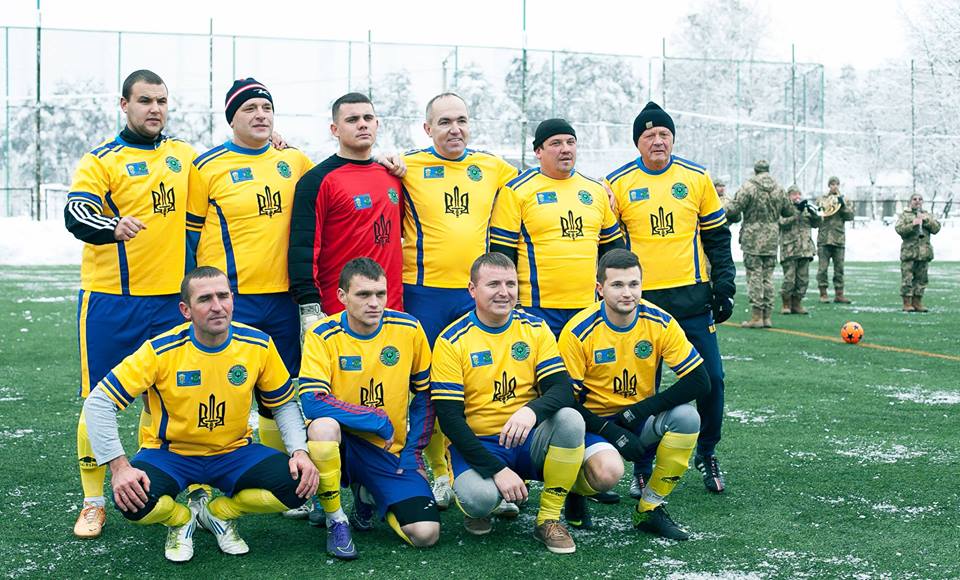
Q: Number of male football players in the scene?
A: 10